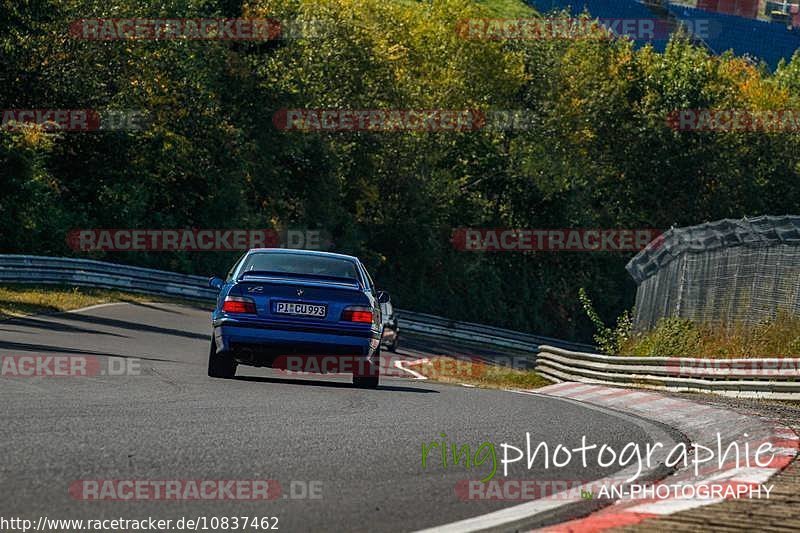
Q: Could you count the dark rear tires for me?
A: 2